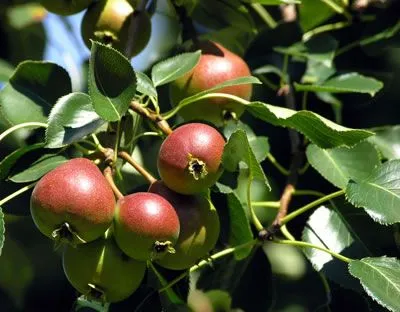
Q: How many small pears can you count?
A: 8